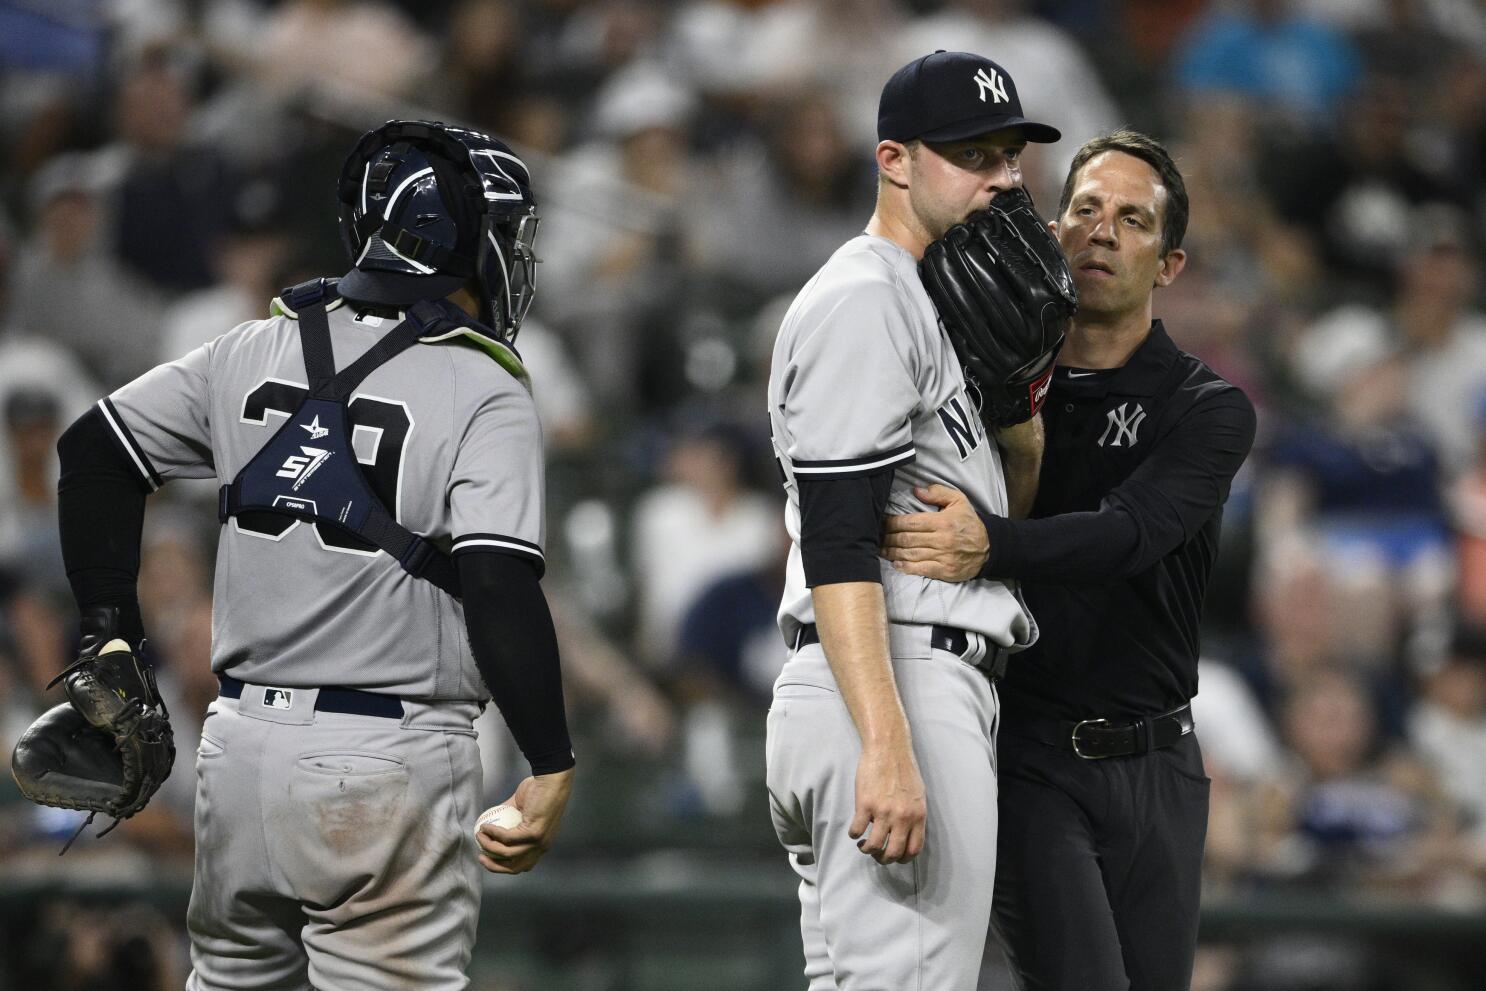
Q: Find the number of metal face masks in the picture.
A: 1